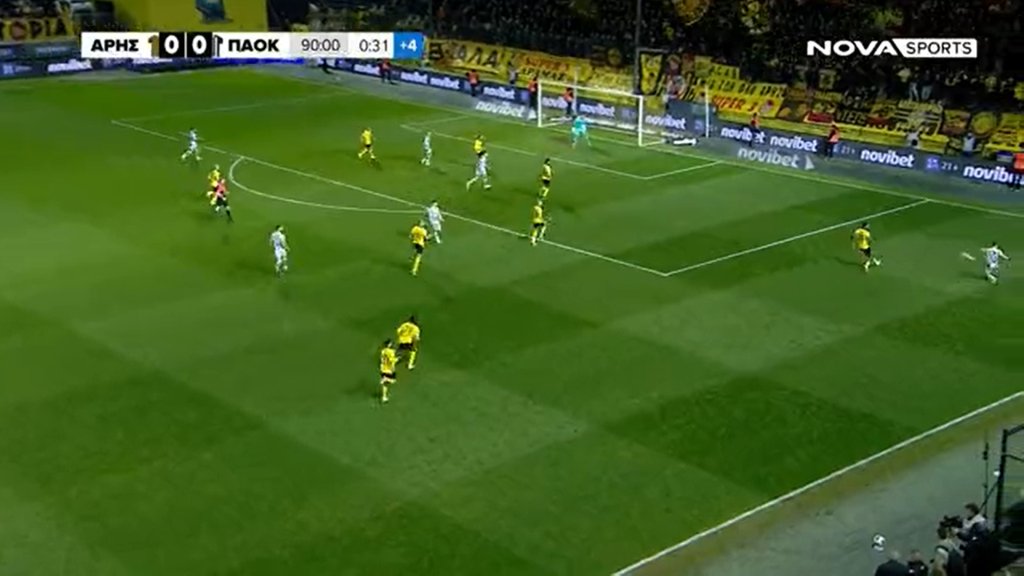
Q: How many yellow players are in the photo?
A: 9